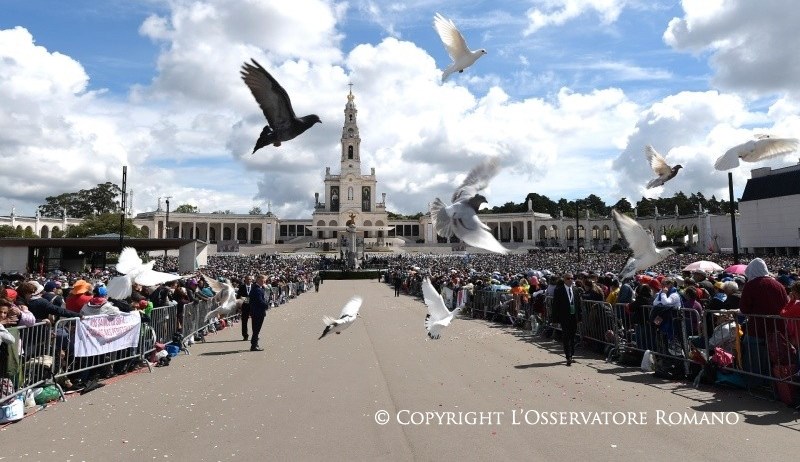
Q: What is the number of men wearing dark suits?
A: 3